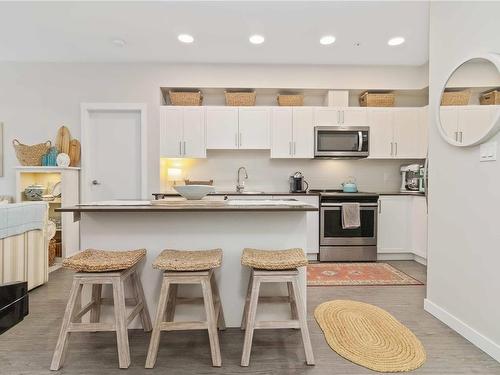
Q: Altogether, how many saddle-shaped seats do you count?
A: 3